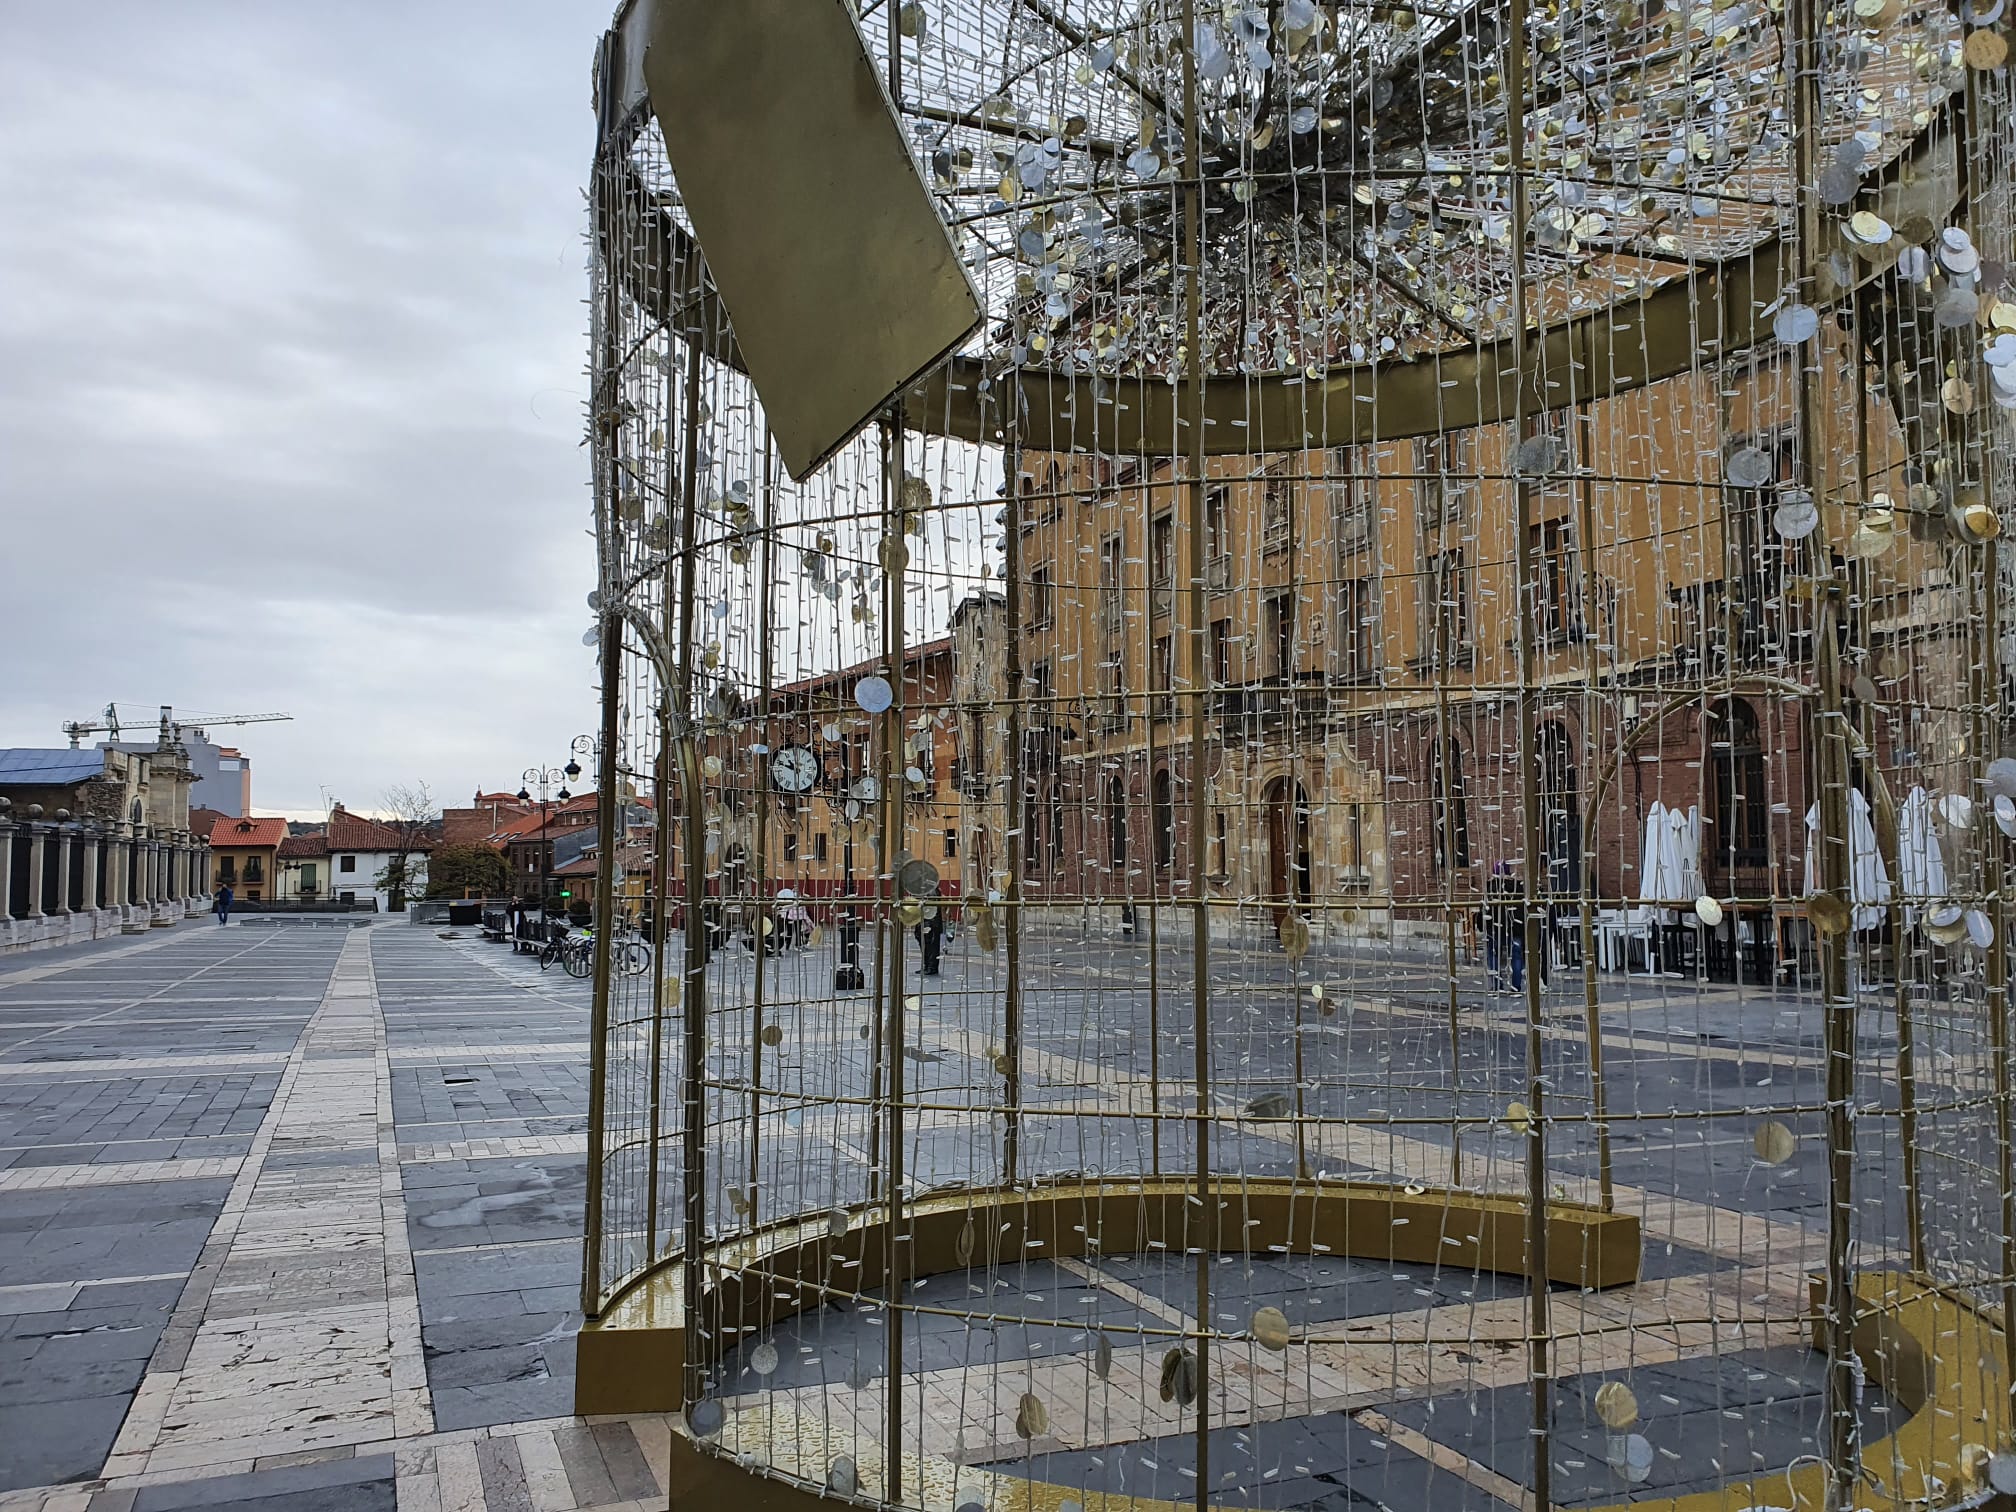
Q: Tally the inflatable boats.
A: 0